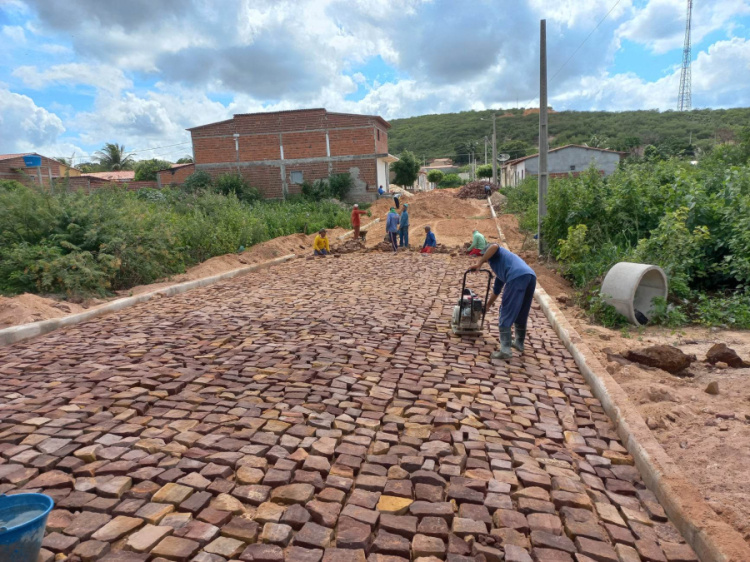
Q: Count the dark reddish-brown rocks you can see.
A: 2